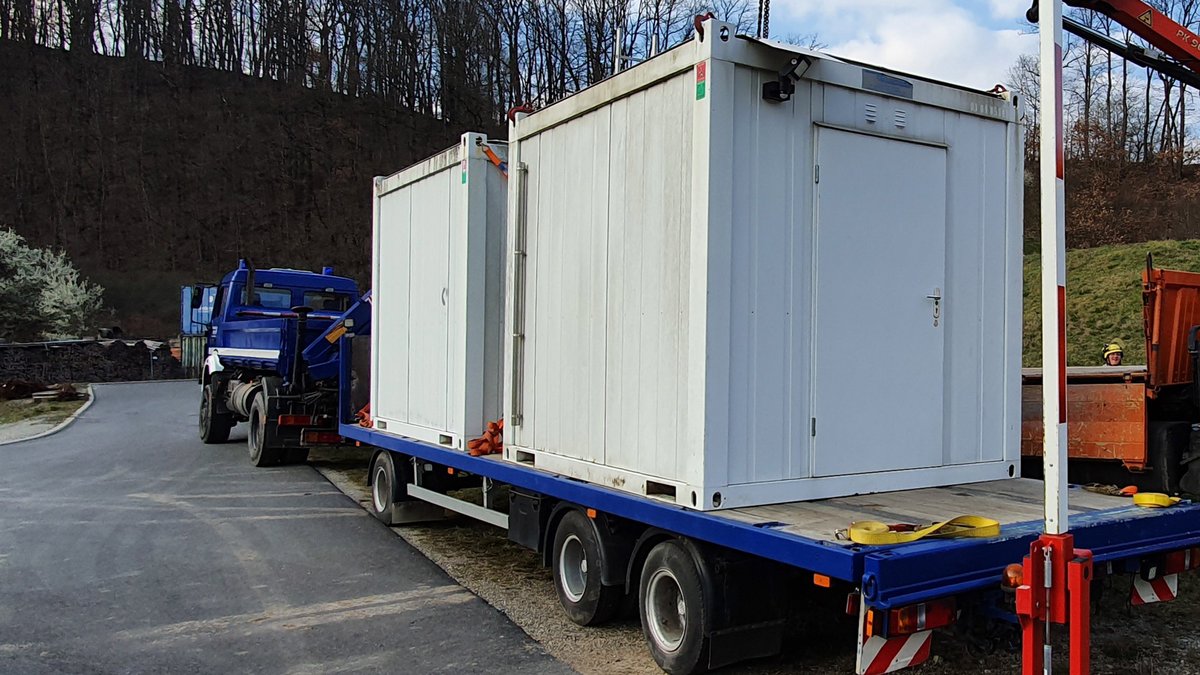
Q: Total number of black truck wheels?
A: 5